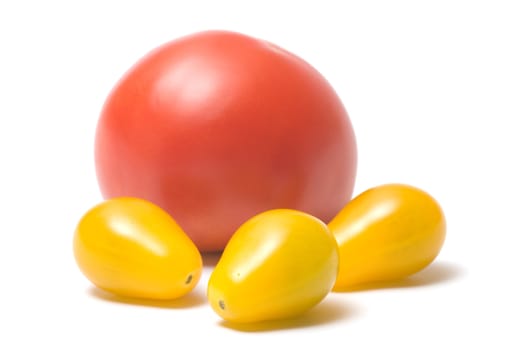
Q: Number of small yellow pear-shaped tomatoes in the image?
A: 3